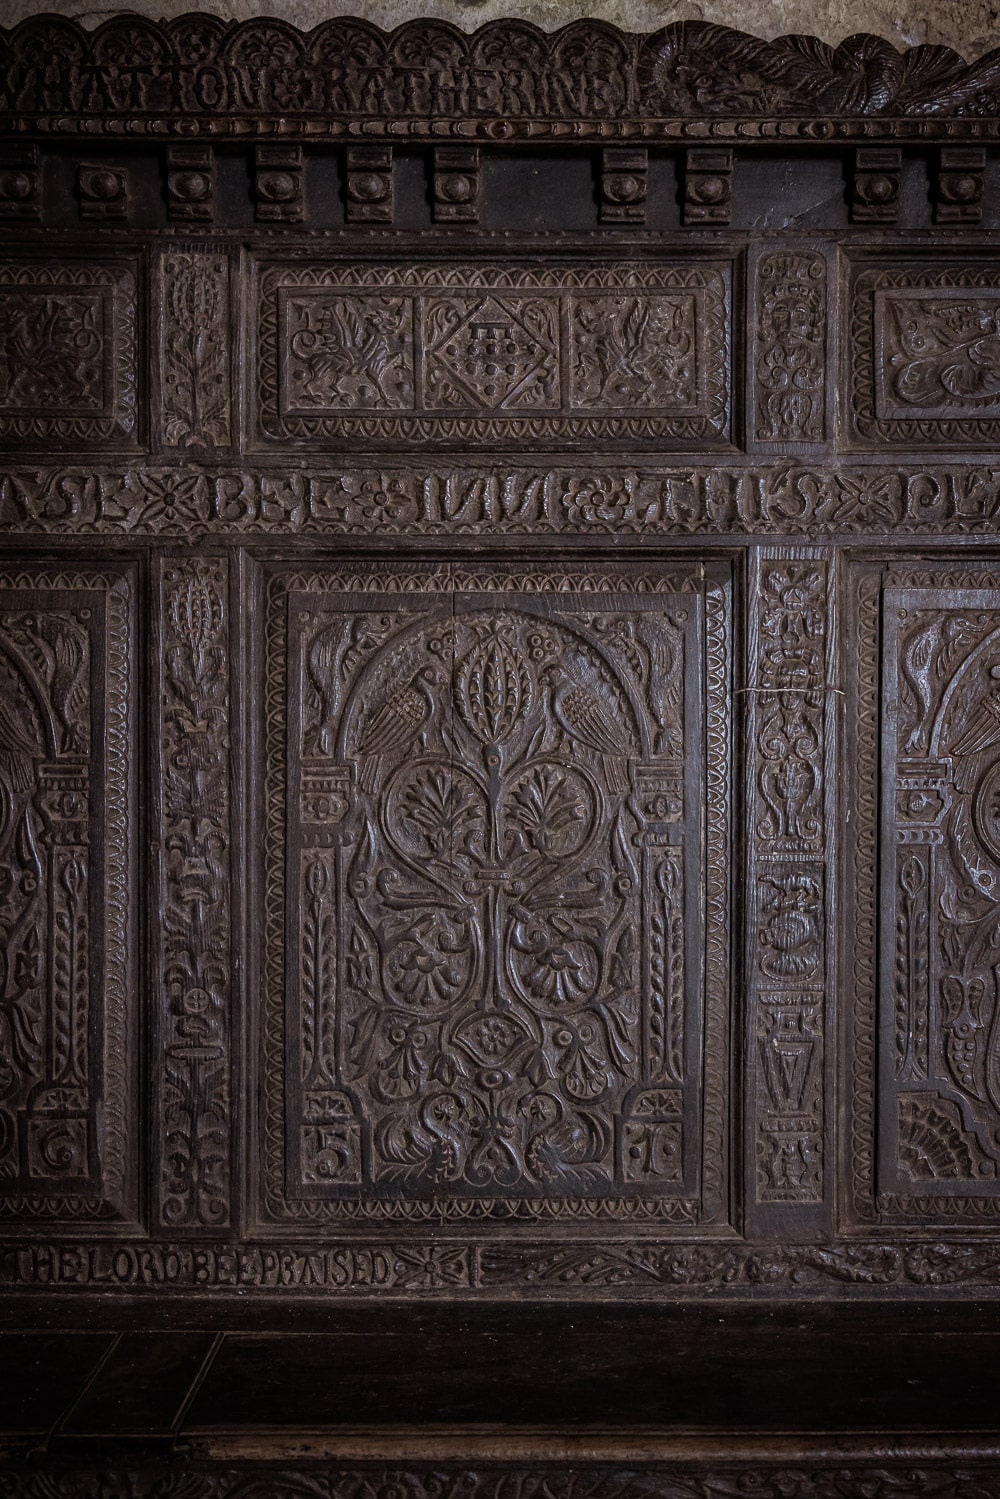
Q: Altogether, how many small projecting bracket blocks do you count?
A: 10